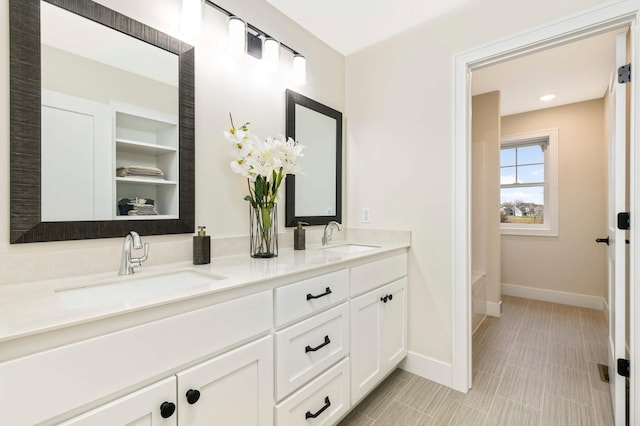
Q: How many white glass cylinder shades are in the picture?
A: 4